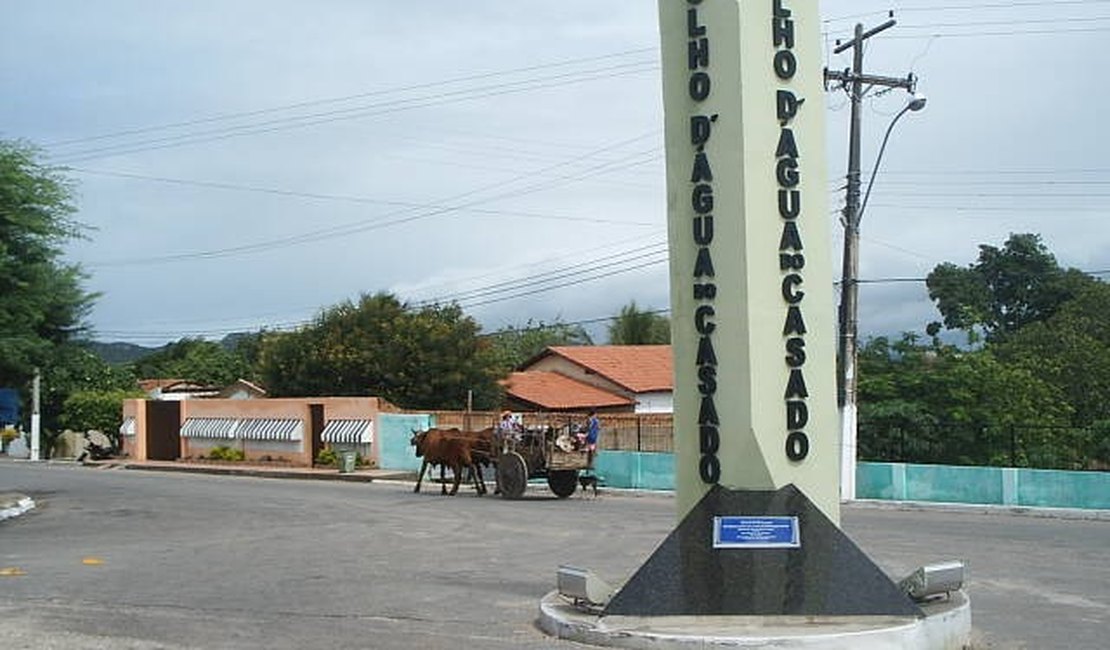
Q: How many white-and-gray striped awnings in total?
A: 4